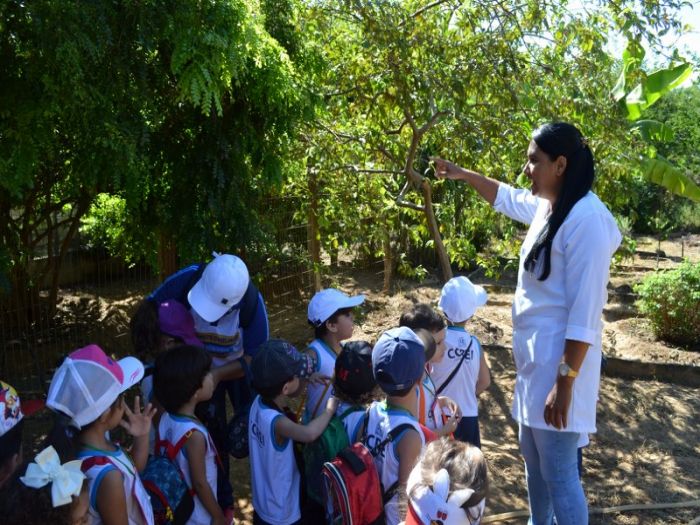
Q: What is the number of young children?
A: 12